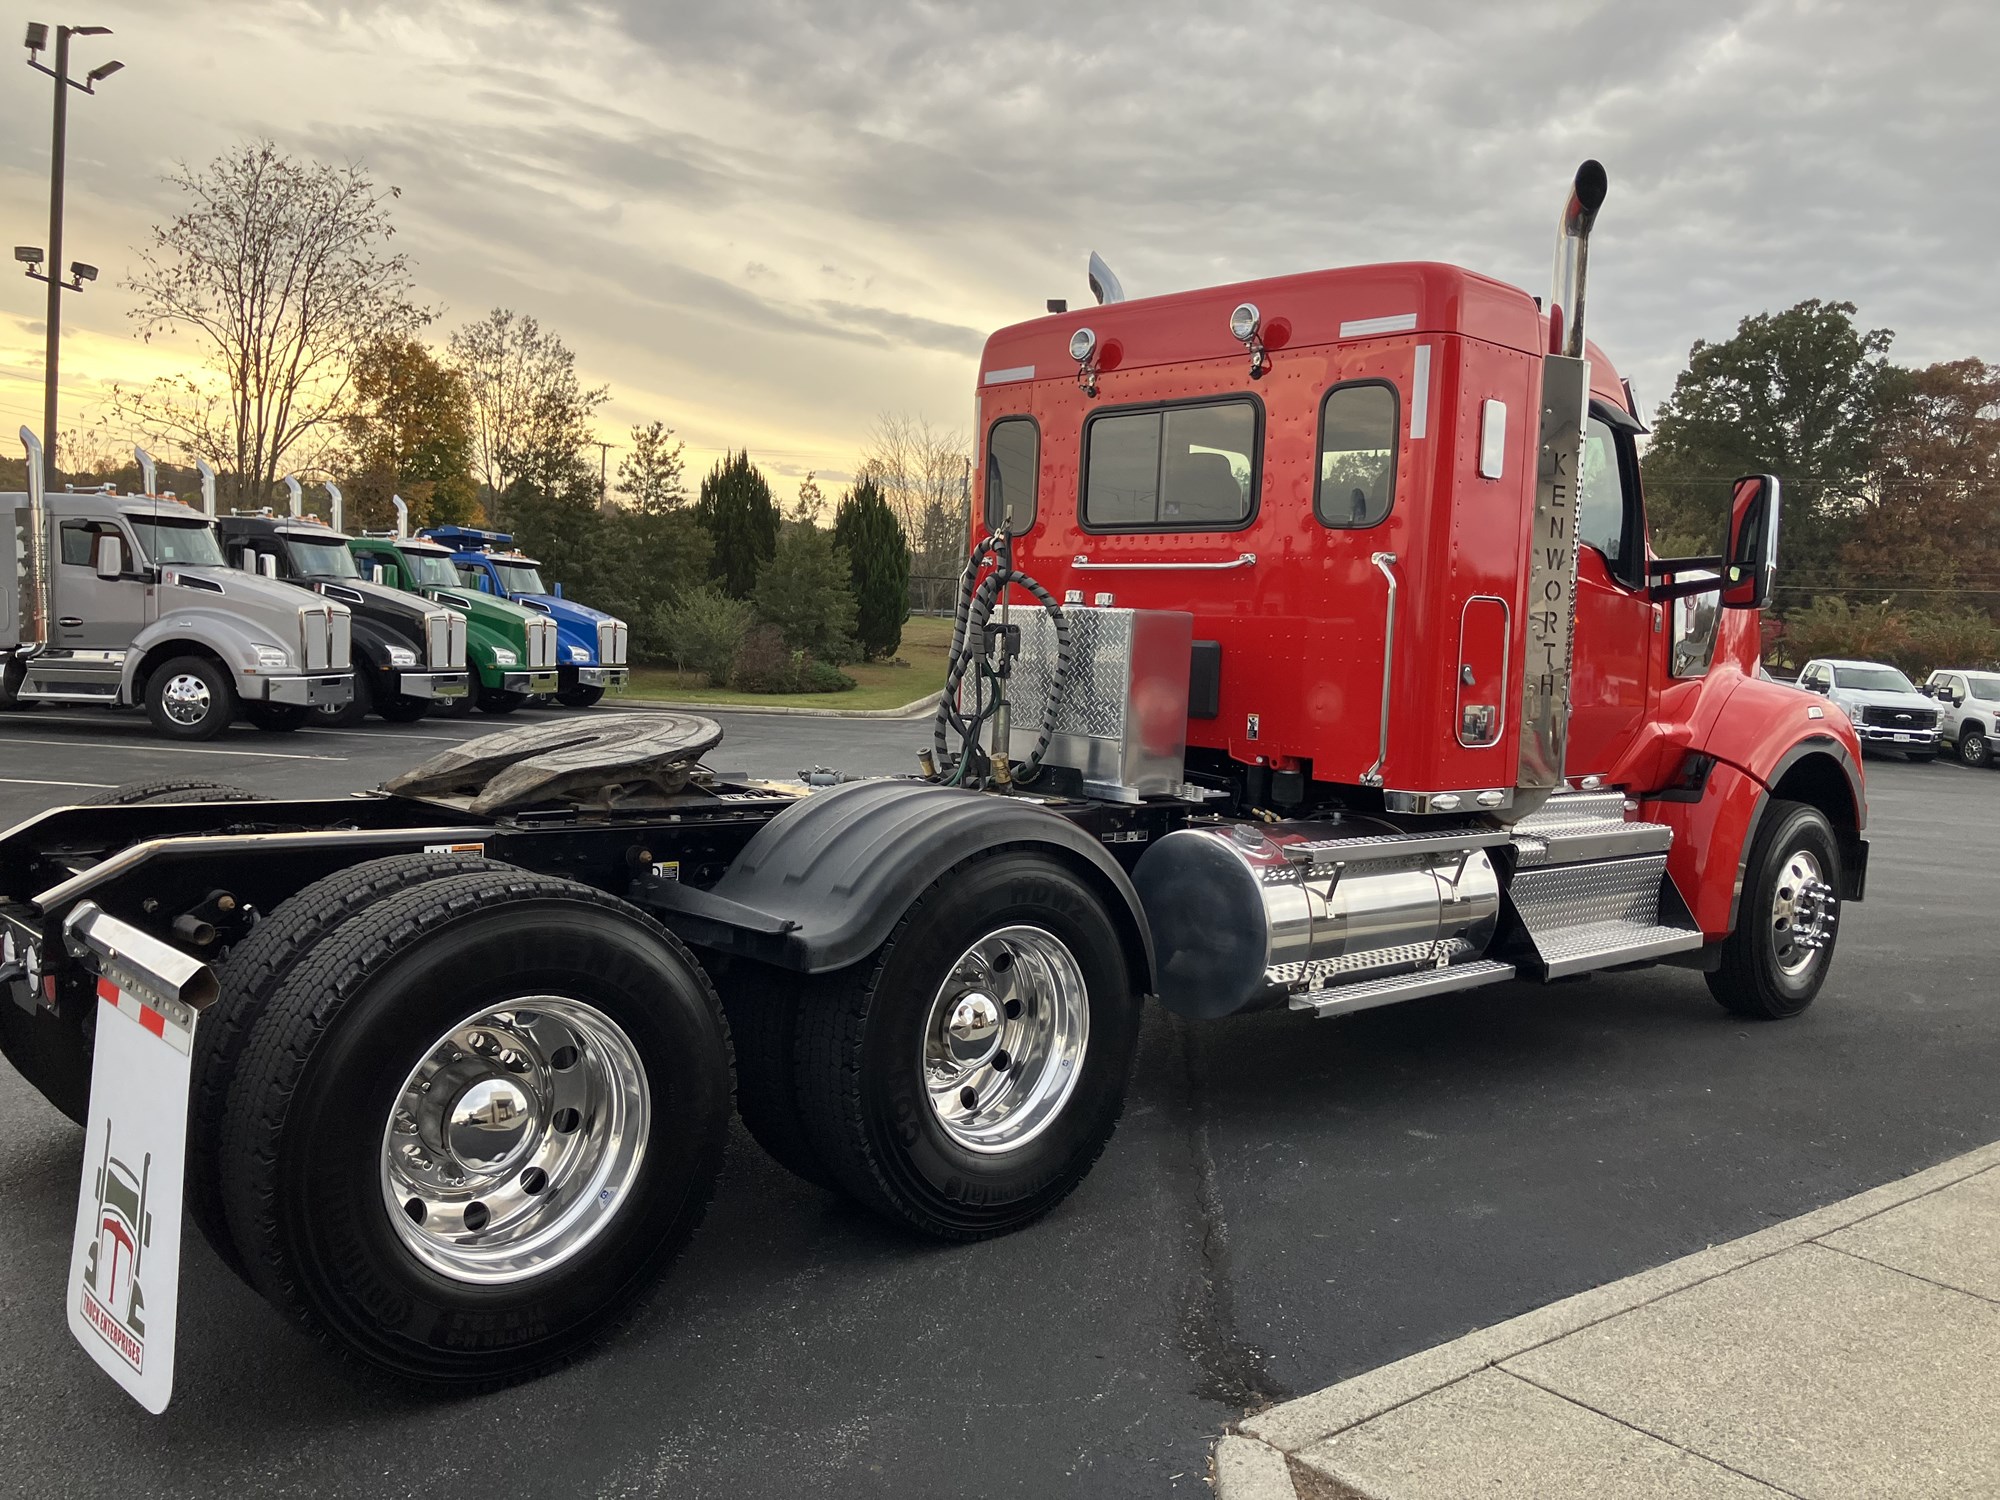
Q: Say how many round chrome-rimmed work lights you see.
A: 2